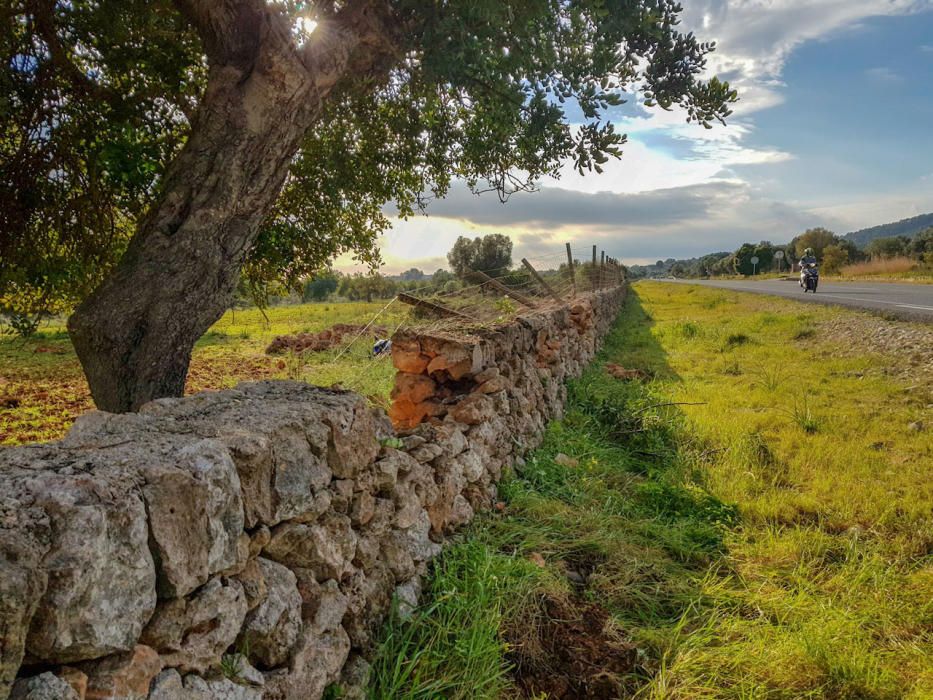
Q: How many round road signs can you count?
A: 2